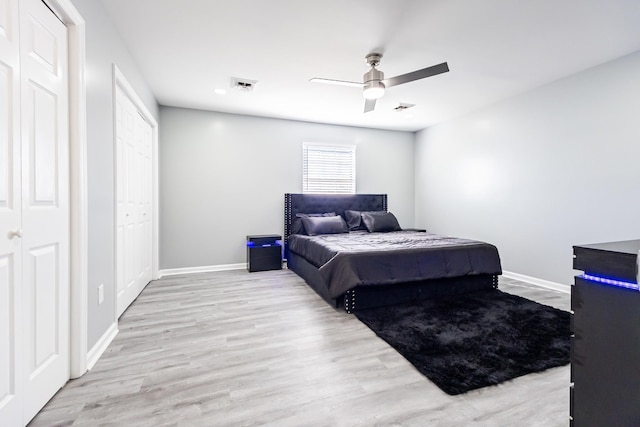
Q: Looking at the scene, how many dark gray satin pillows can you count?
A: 4